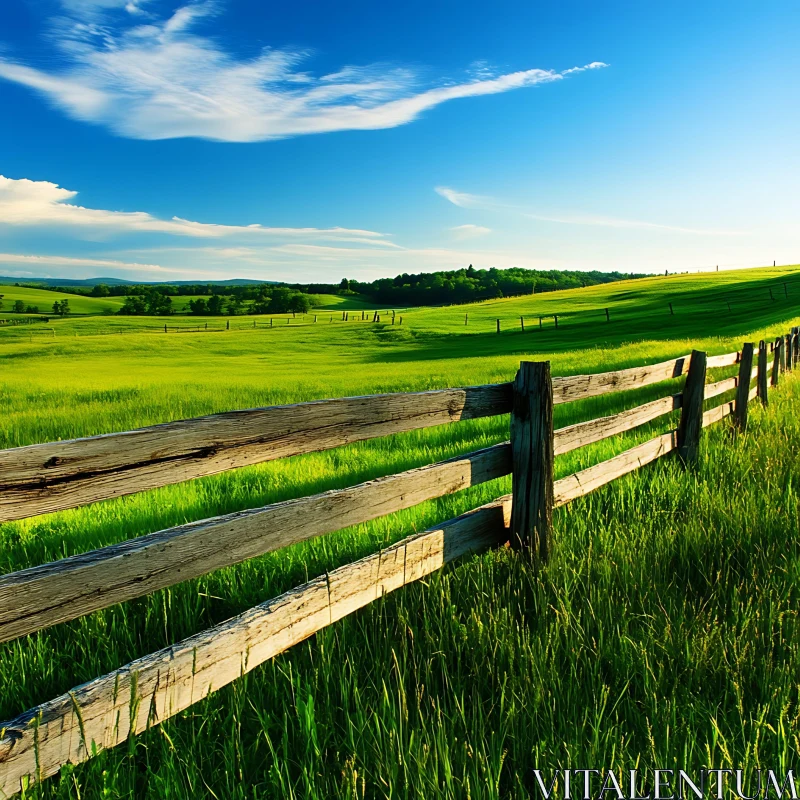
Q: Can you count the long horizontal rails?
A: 3